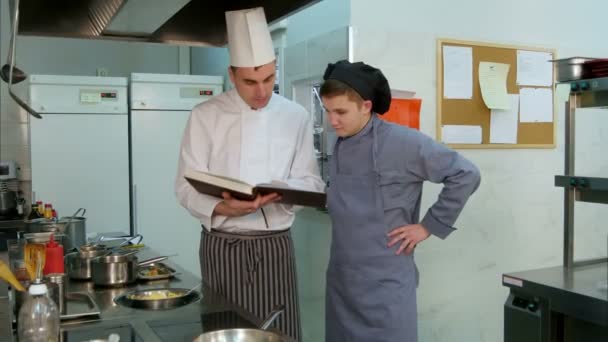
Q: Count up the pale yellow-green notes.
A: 1